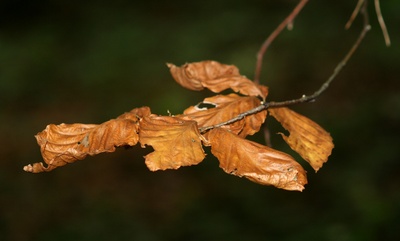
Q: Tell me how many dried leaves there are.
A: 6